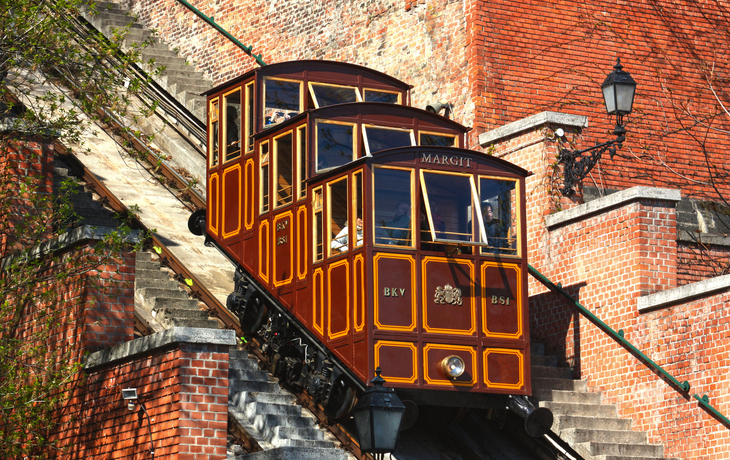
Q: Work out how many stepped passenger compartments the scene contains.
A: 3